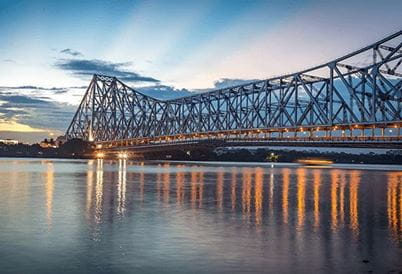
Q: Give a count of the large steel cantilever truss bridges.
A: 1